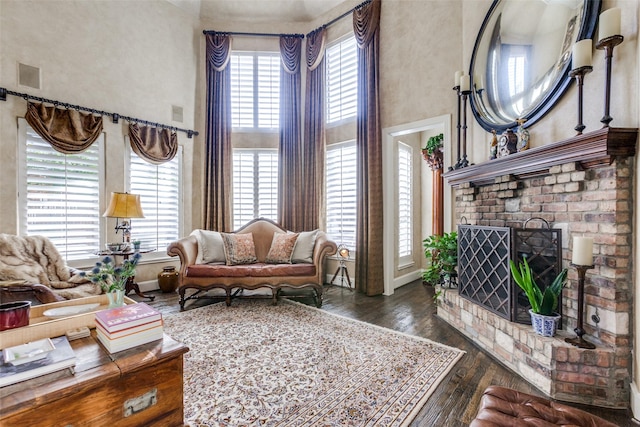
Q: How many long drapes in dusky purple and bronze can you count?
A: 4